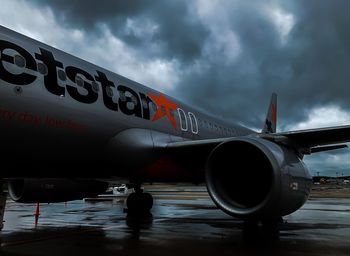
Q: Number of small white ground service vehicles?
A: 1